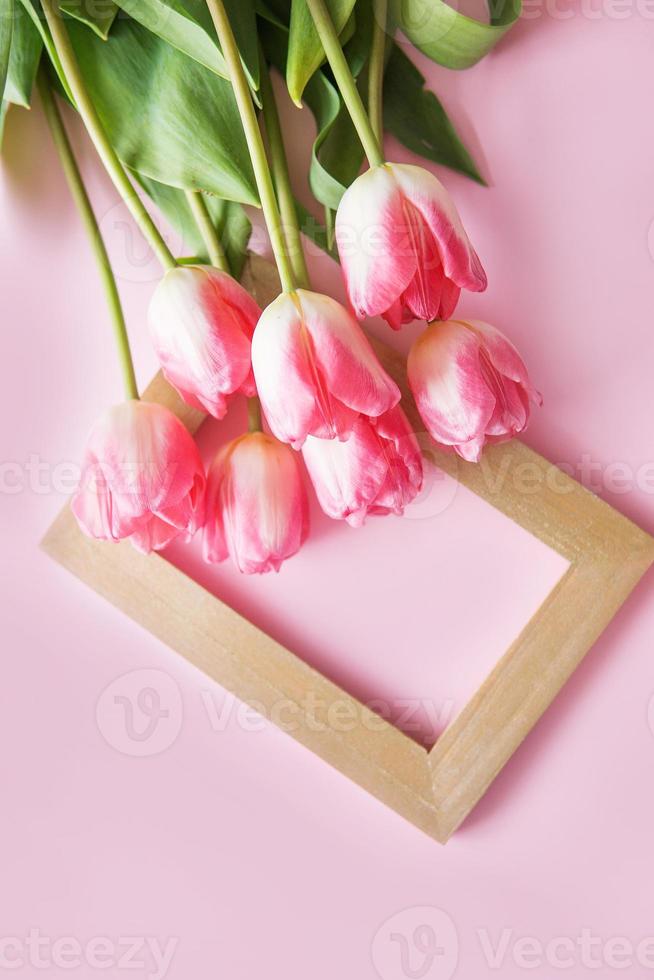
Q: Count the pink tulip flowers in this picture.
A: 7